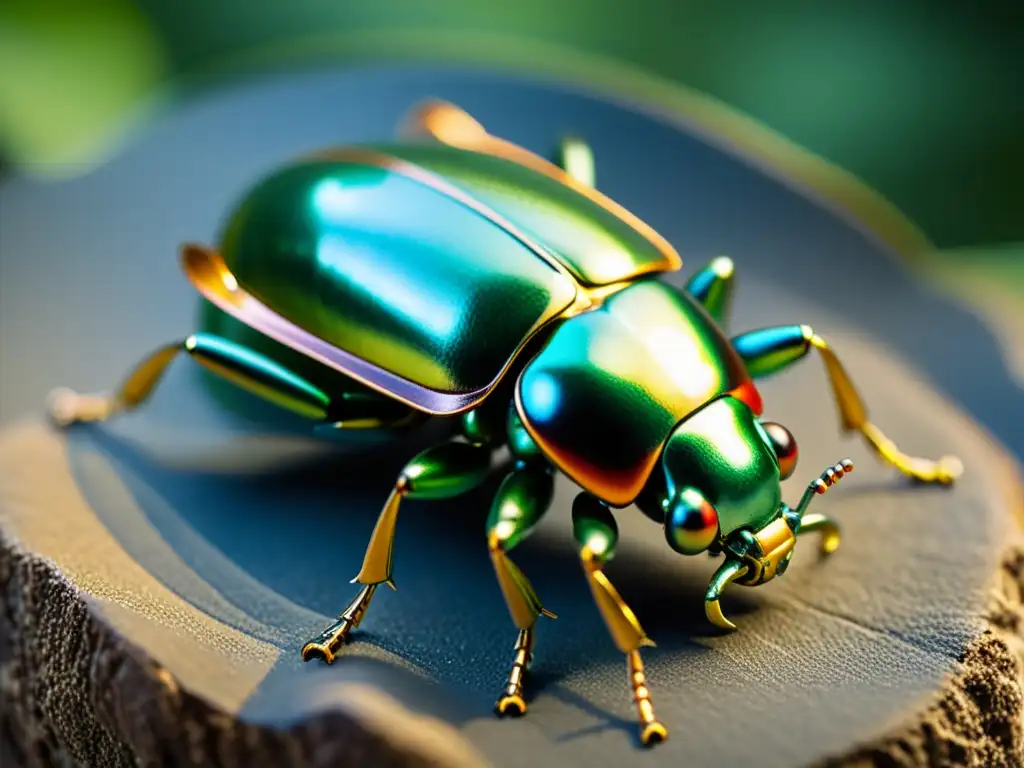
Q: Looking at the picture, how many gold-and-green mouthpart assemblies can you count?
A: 1